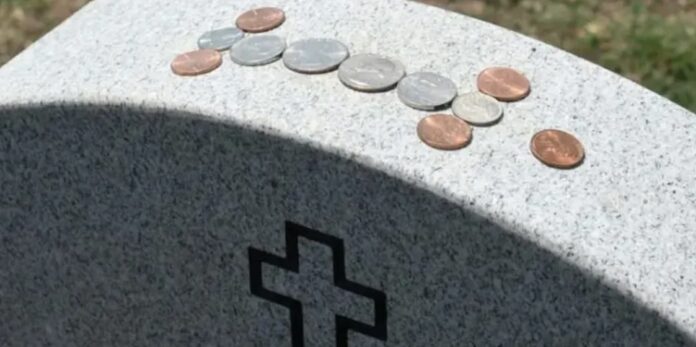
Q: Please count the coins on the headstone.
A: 11